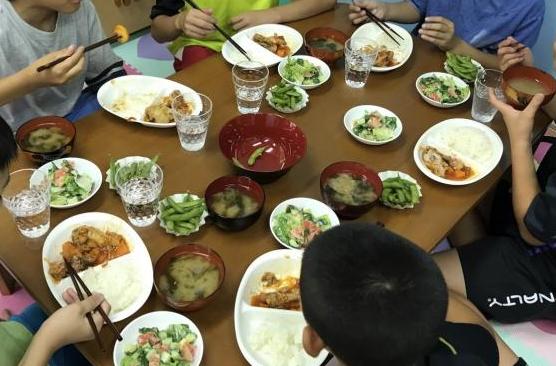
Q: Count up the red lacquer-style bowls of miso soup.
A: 6